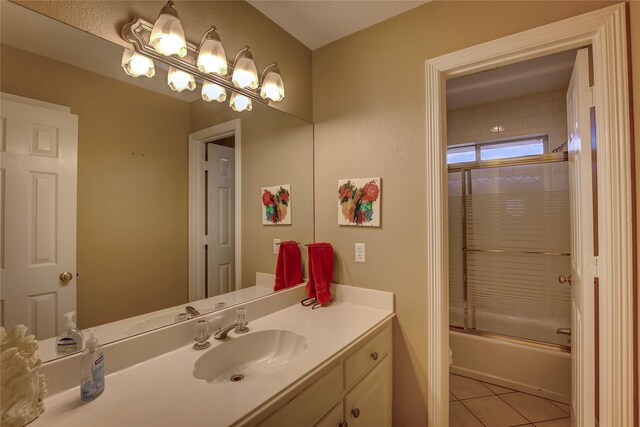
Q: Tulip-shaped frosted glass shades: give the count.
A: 4